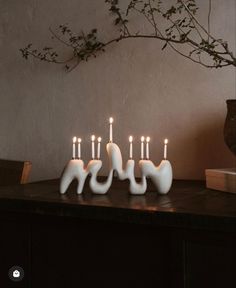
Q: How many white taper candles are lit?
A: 9